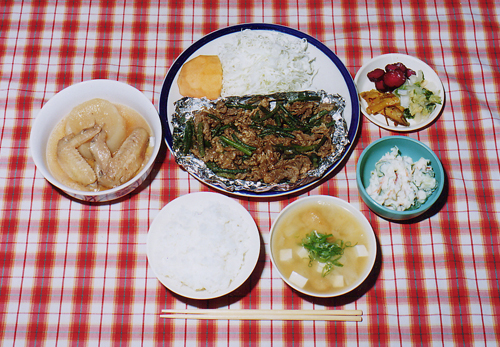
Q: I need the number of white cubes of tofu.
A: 6